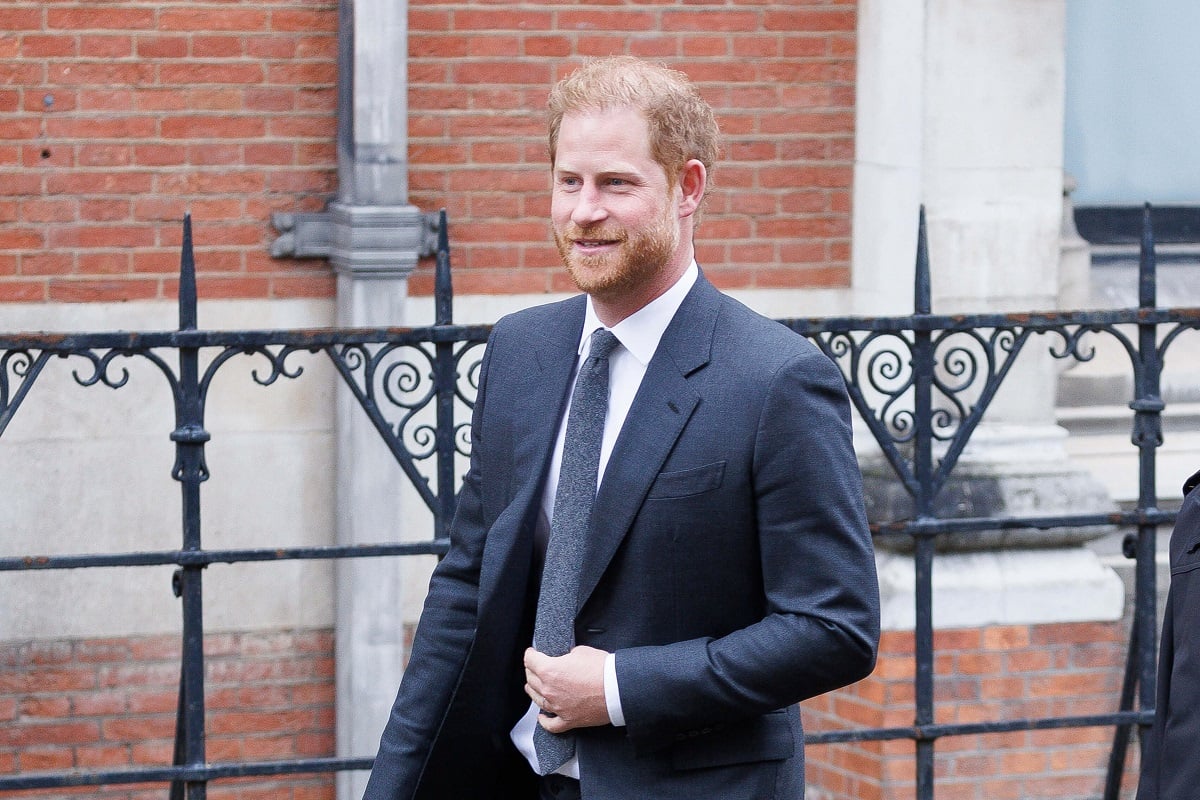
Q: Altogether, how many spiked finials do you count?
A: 4